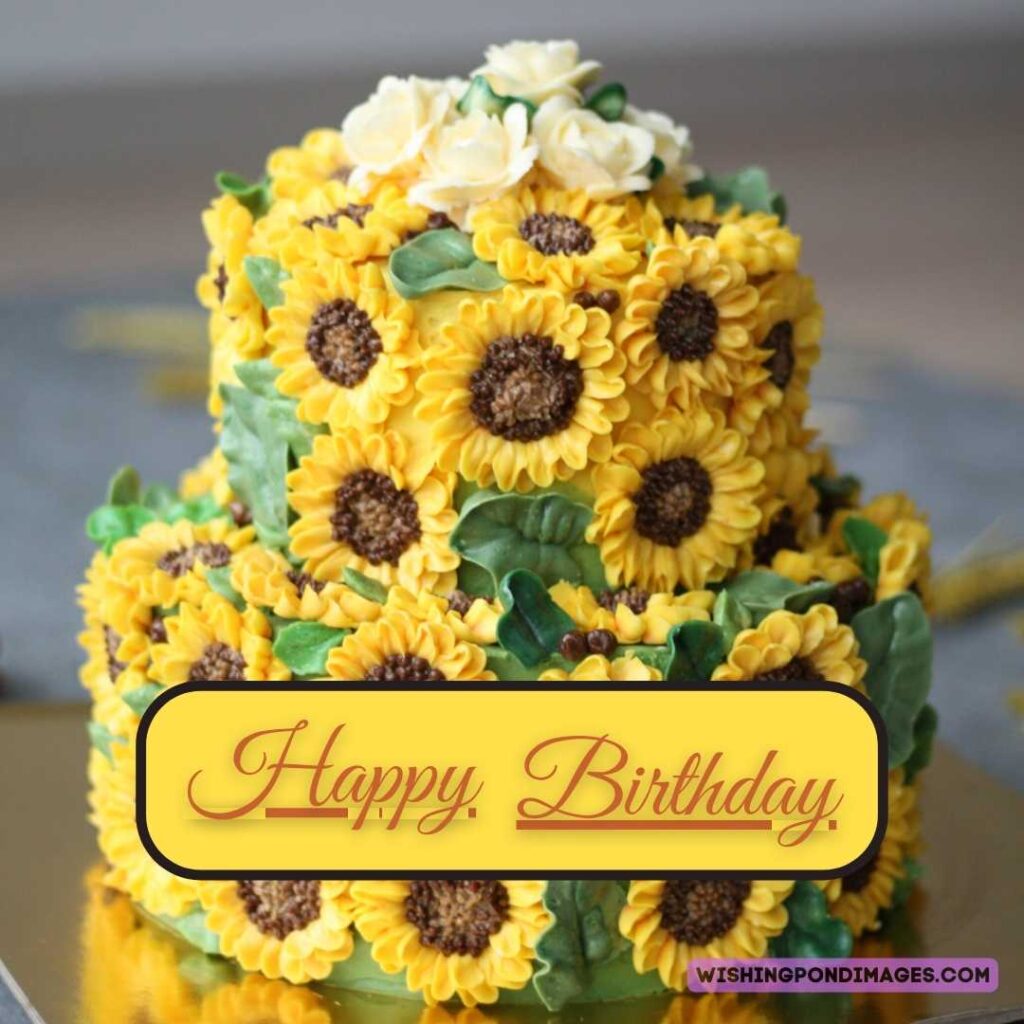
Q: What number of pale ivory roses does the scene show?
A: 5